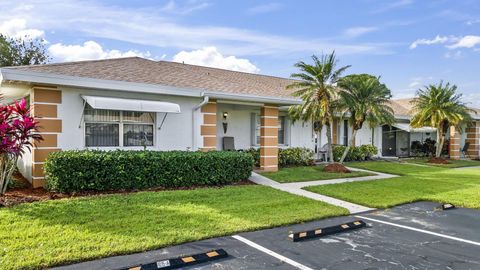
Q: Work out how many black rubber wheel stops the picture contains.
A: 3